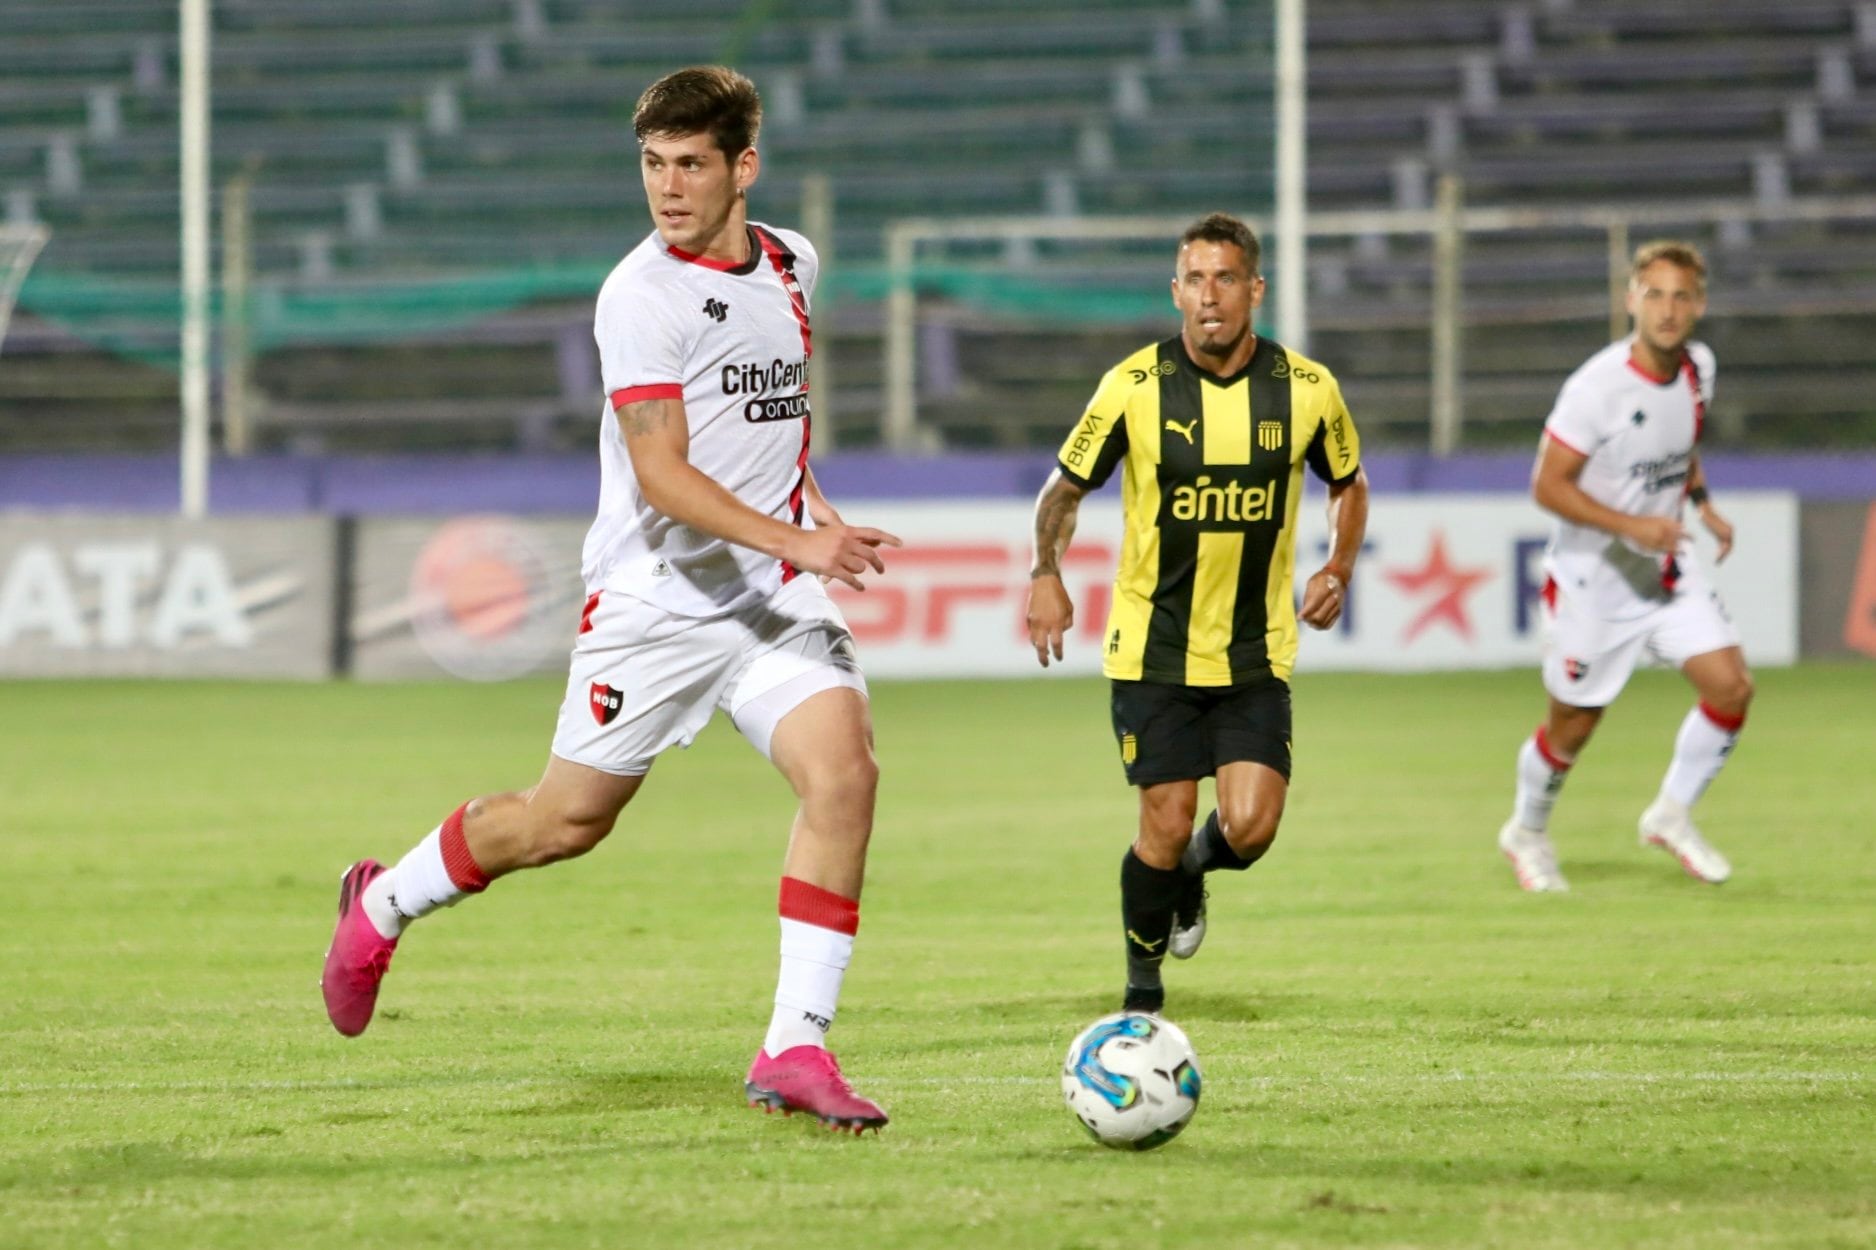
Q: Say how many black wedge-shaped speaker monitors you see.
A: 0